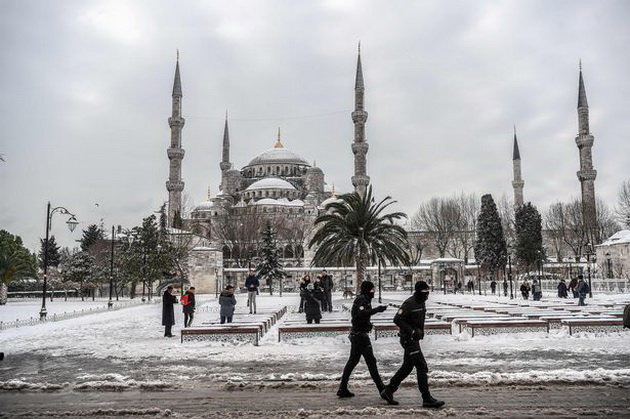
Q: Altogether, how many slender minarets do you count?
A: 5